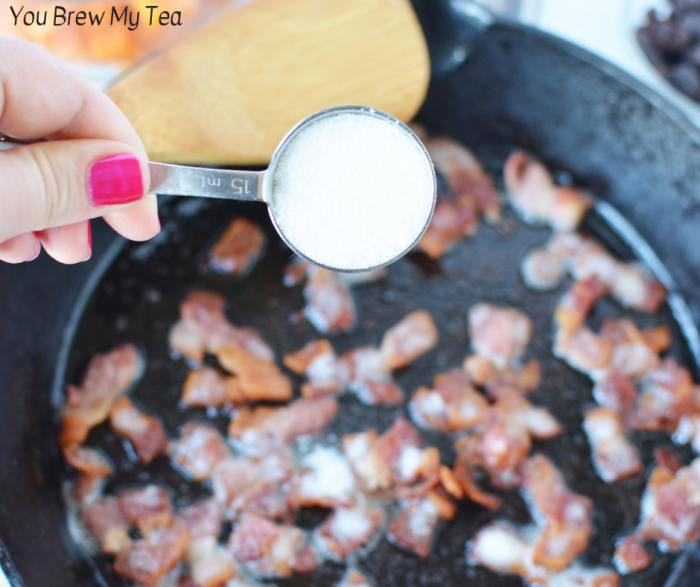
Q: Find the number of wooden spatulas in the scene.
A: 1